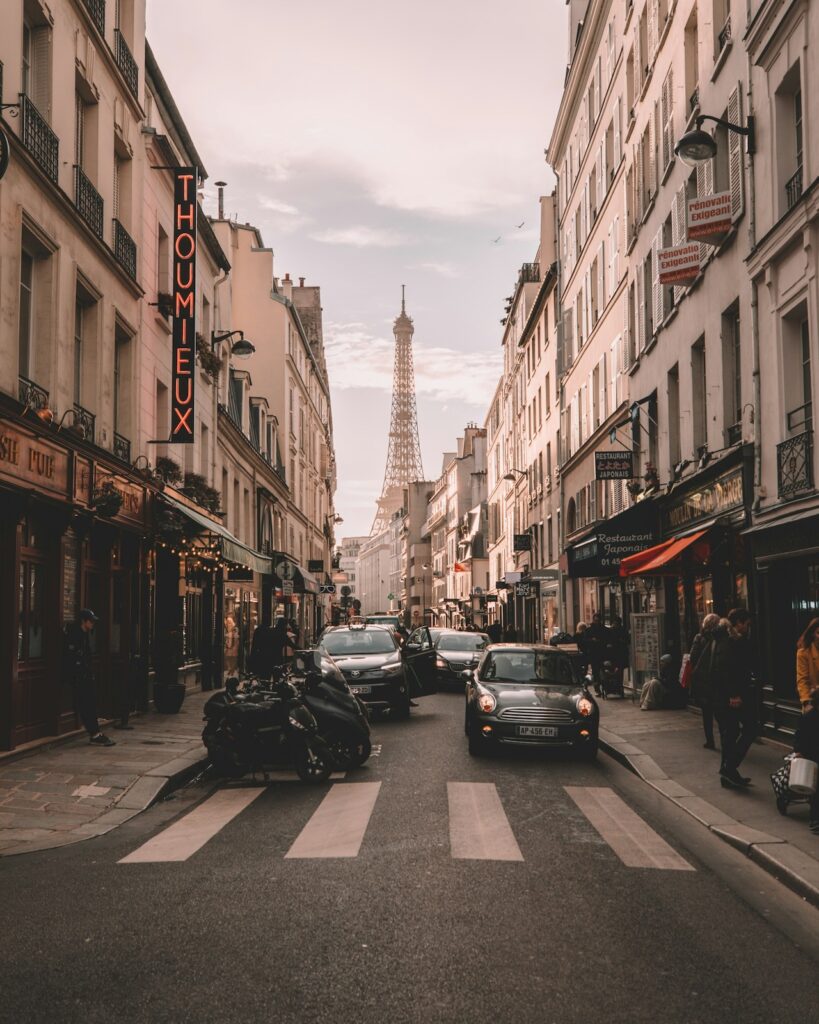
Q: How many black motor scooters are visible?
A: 2